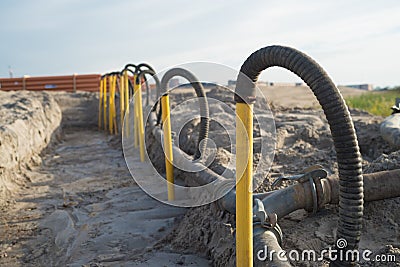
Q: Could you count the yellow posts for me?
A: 10